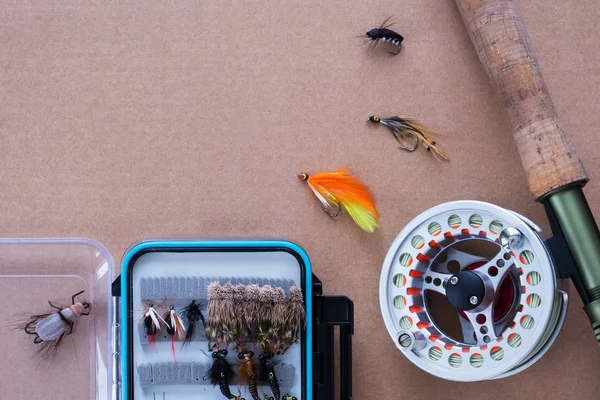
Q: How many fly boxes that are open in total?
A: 1